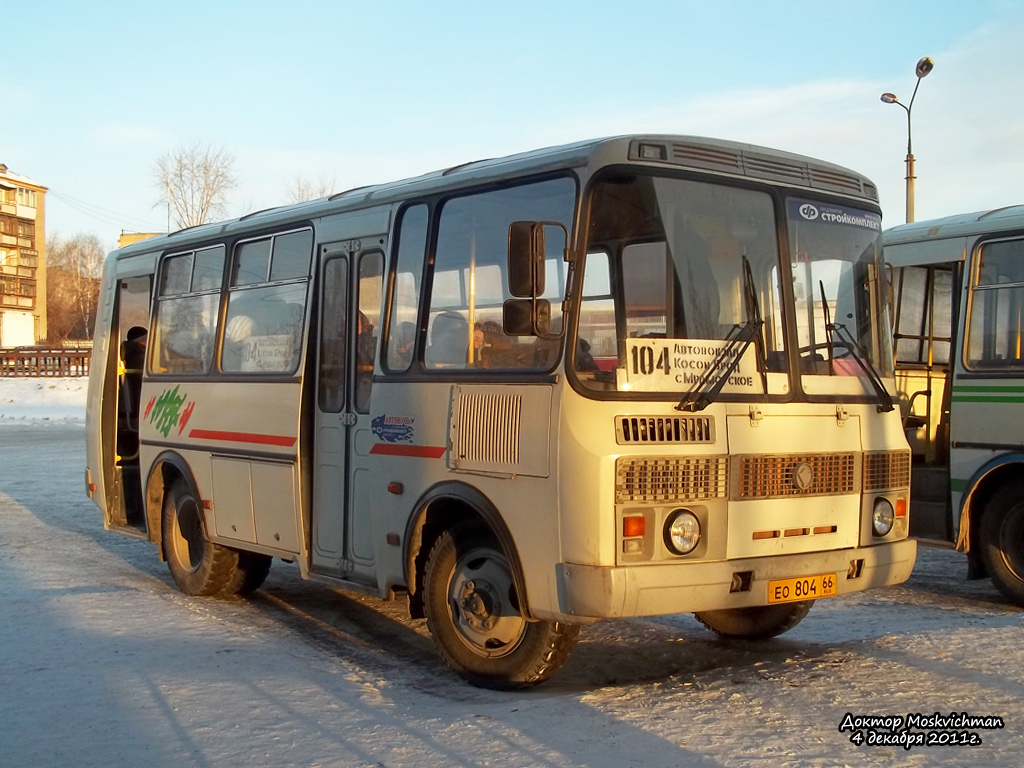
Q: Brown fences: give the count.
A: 1